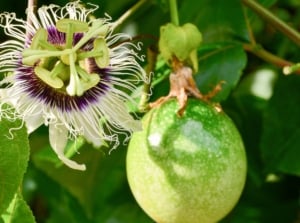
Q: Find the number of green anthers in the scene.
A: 5